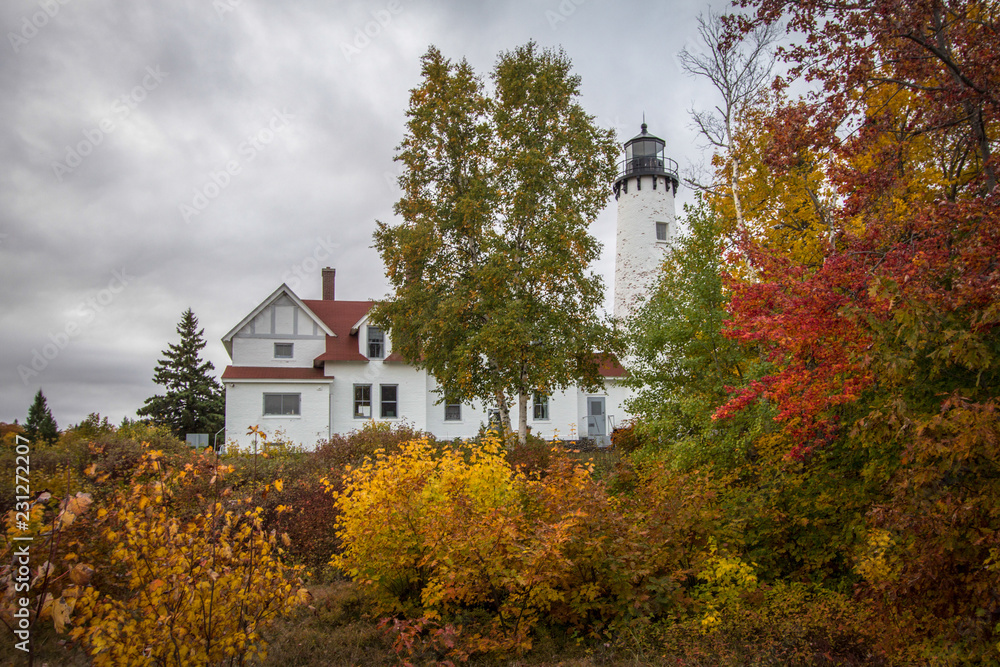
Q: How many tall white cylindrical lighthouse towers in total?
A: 1